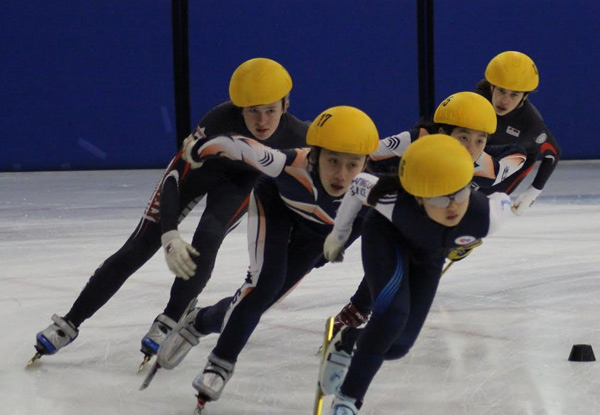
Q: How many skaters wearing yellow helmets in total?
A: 5